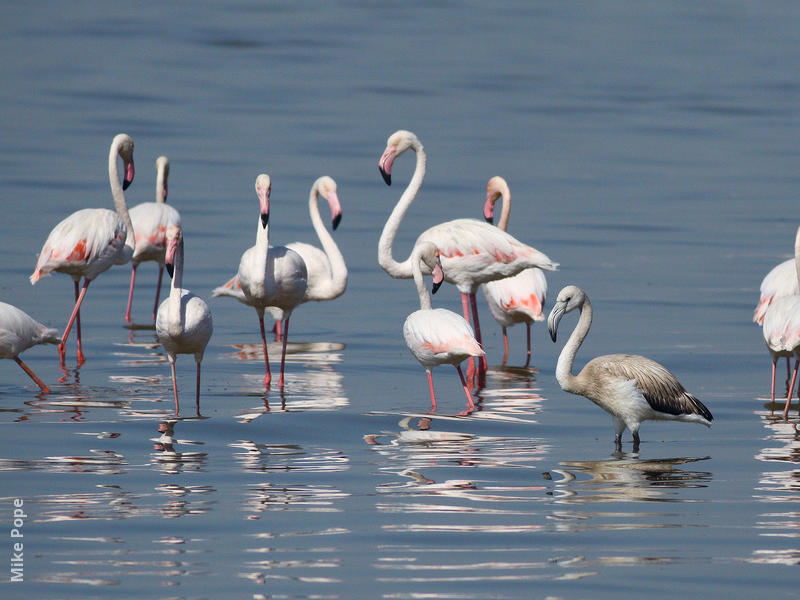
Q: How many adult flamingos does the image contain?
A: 11